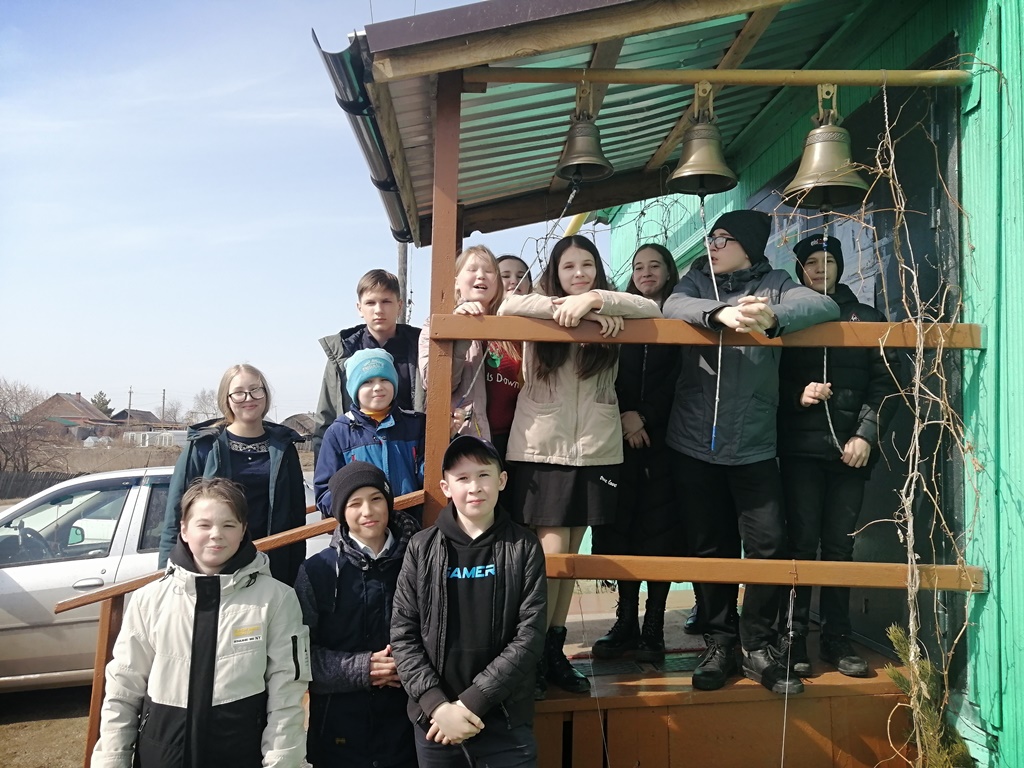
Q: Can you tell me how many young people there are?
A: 12